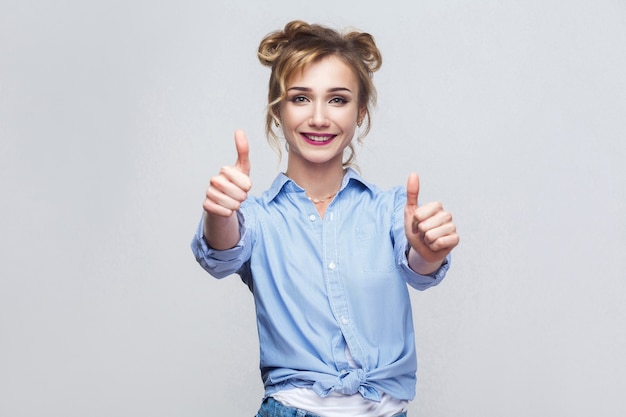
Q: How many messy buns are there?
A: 2